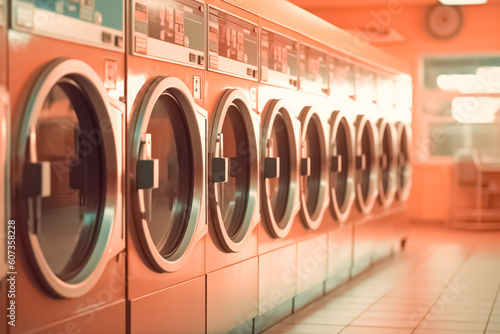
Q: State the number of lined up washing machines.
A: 9